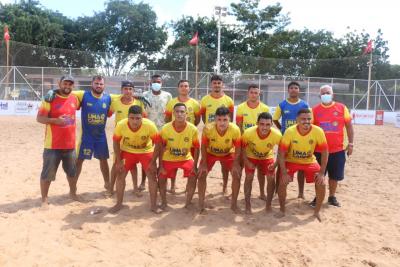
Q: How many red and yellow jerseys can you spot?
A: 11